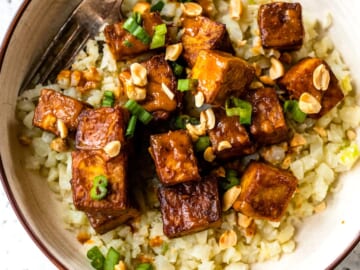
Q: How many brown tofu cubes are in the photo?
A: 15